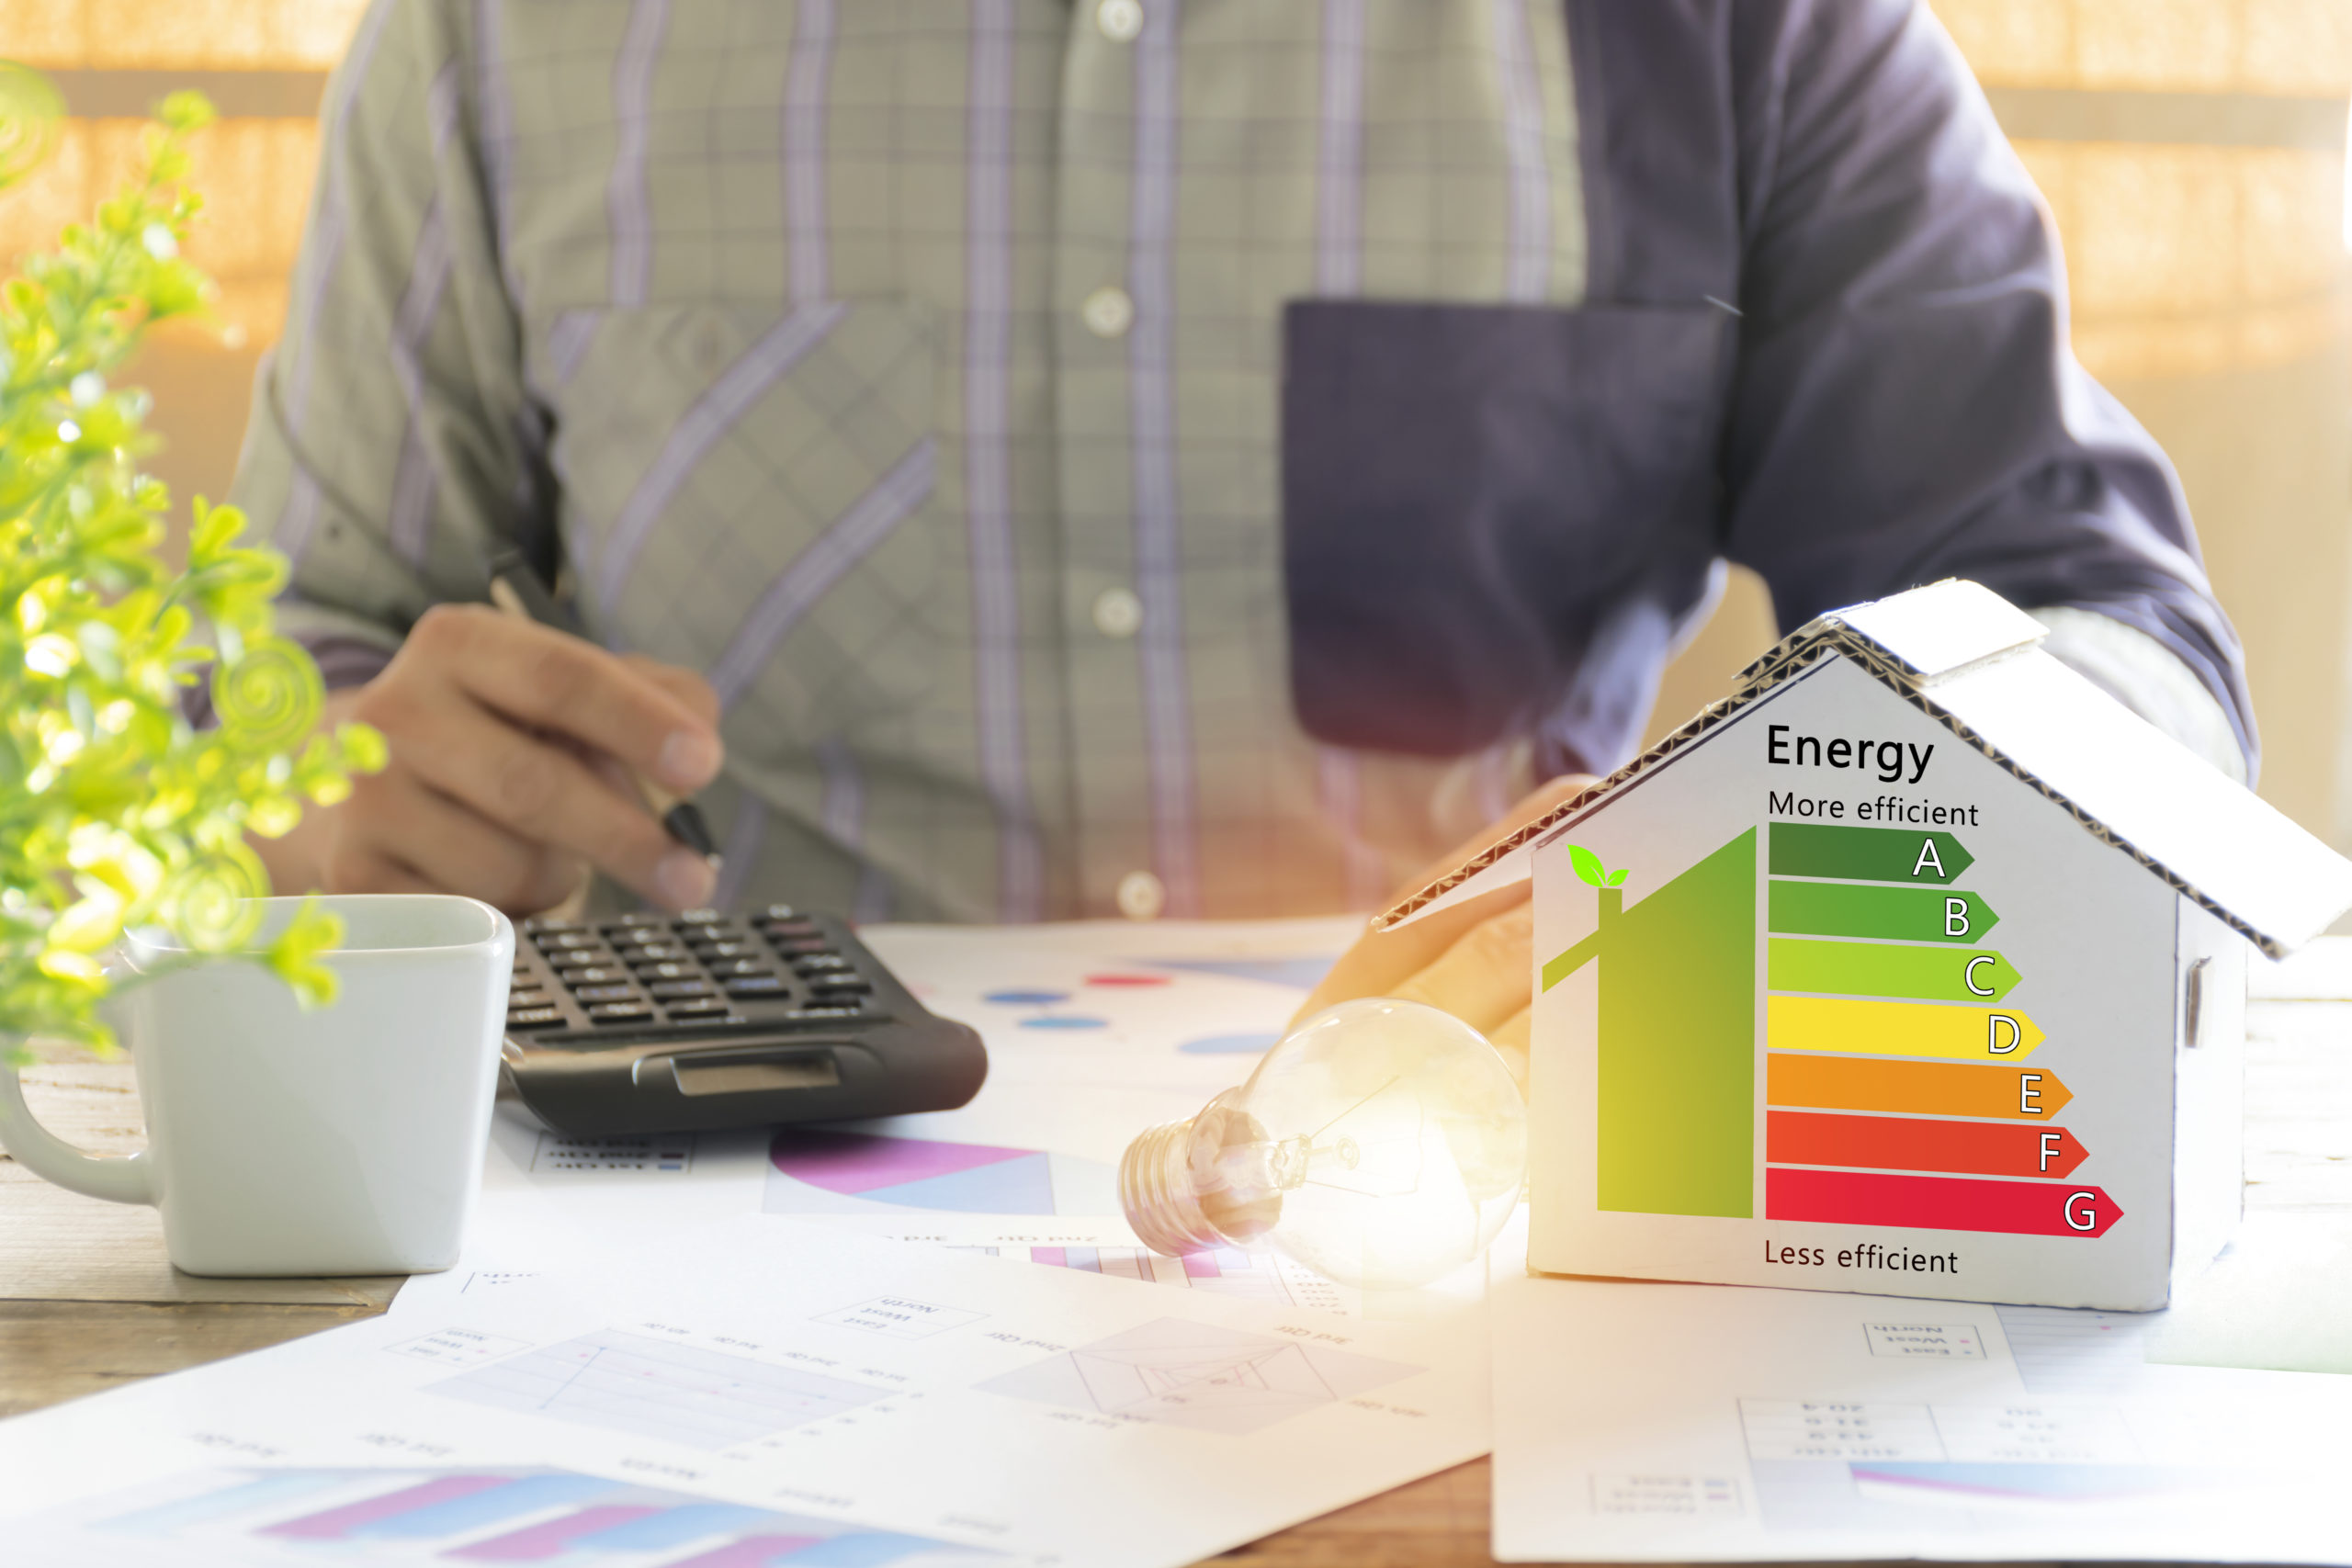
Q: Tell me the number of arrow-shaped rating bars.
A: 7